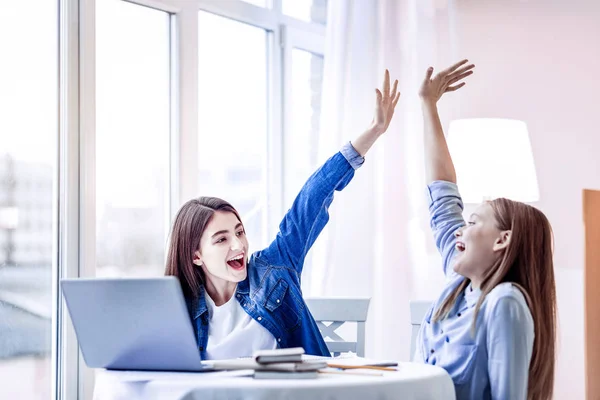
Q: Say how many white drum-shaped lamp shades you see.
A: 1